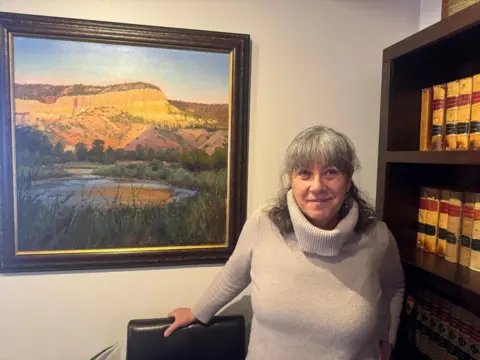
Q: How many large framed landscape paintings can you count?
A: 1